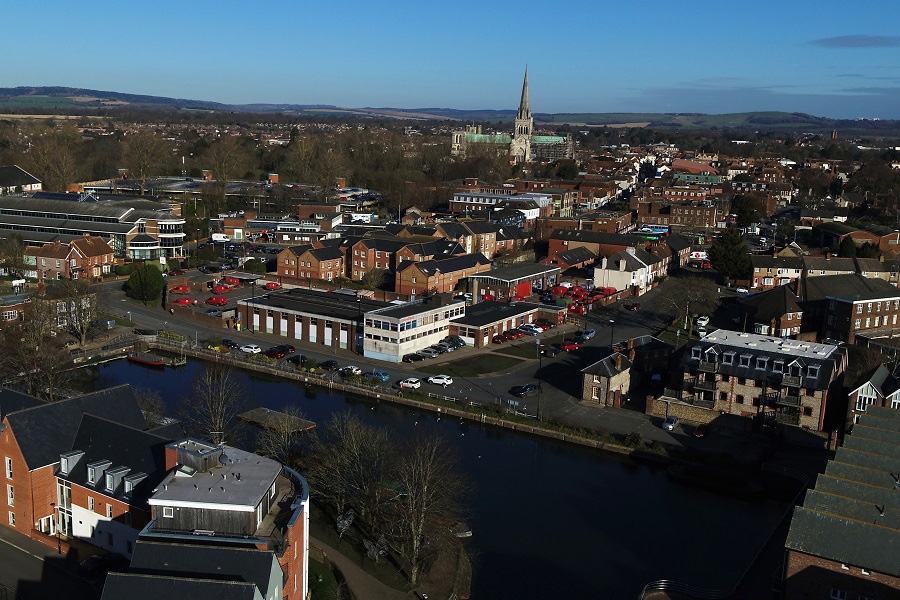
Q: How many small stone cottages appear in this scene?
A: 1